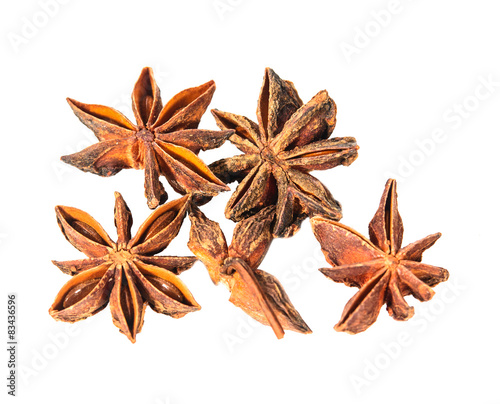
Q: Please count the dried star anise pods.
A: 5